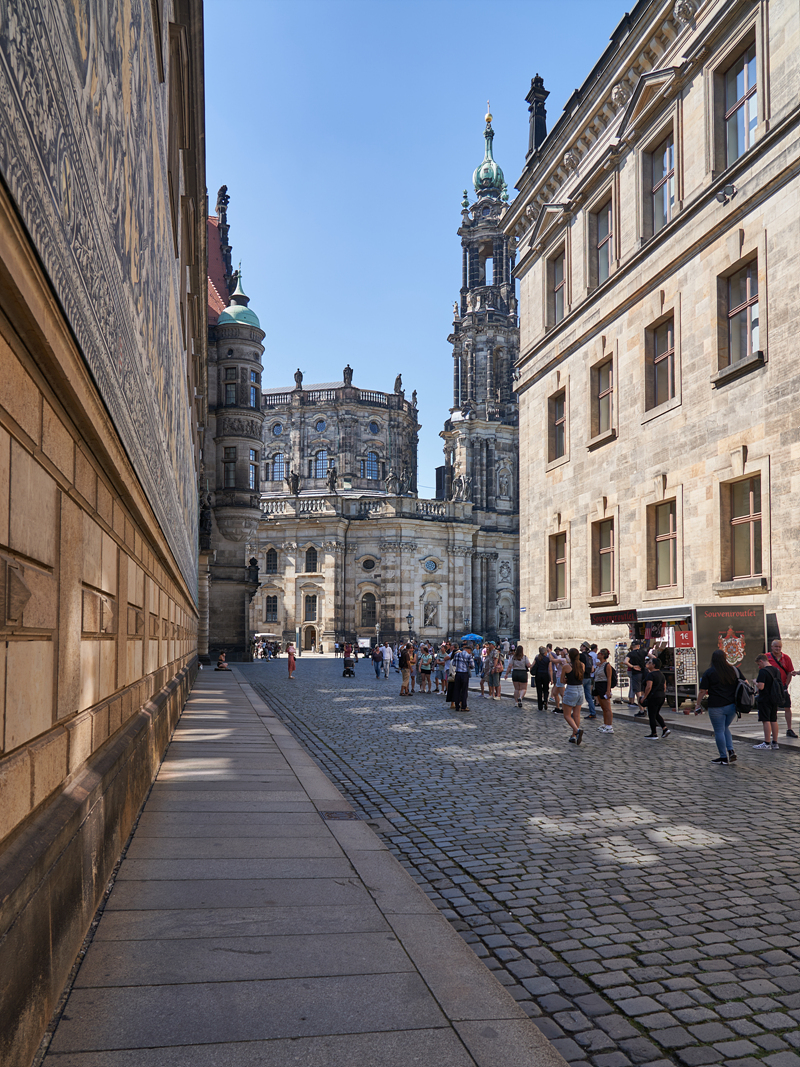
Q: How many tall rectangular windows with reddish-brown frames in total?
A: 12